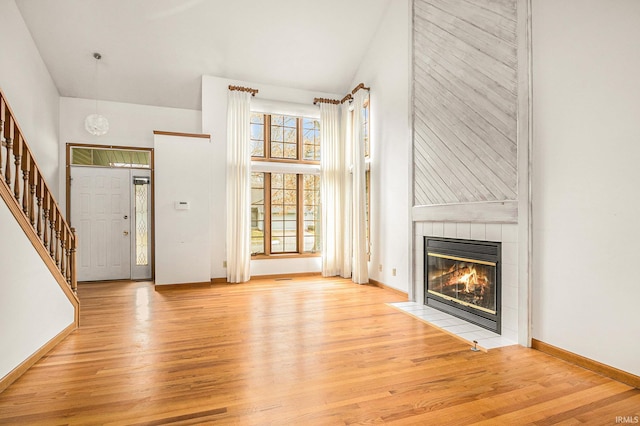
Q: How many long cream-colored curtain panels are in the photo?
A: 4